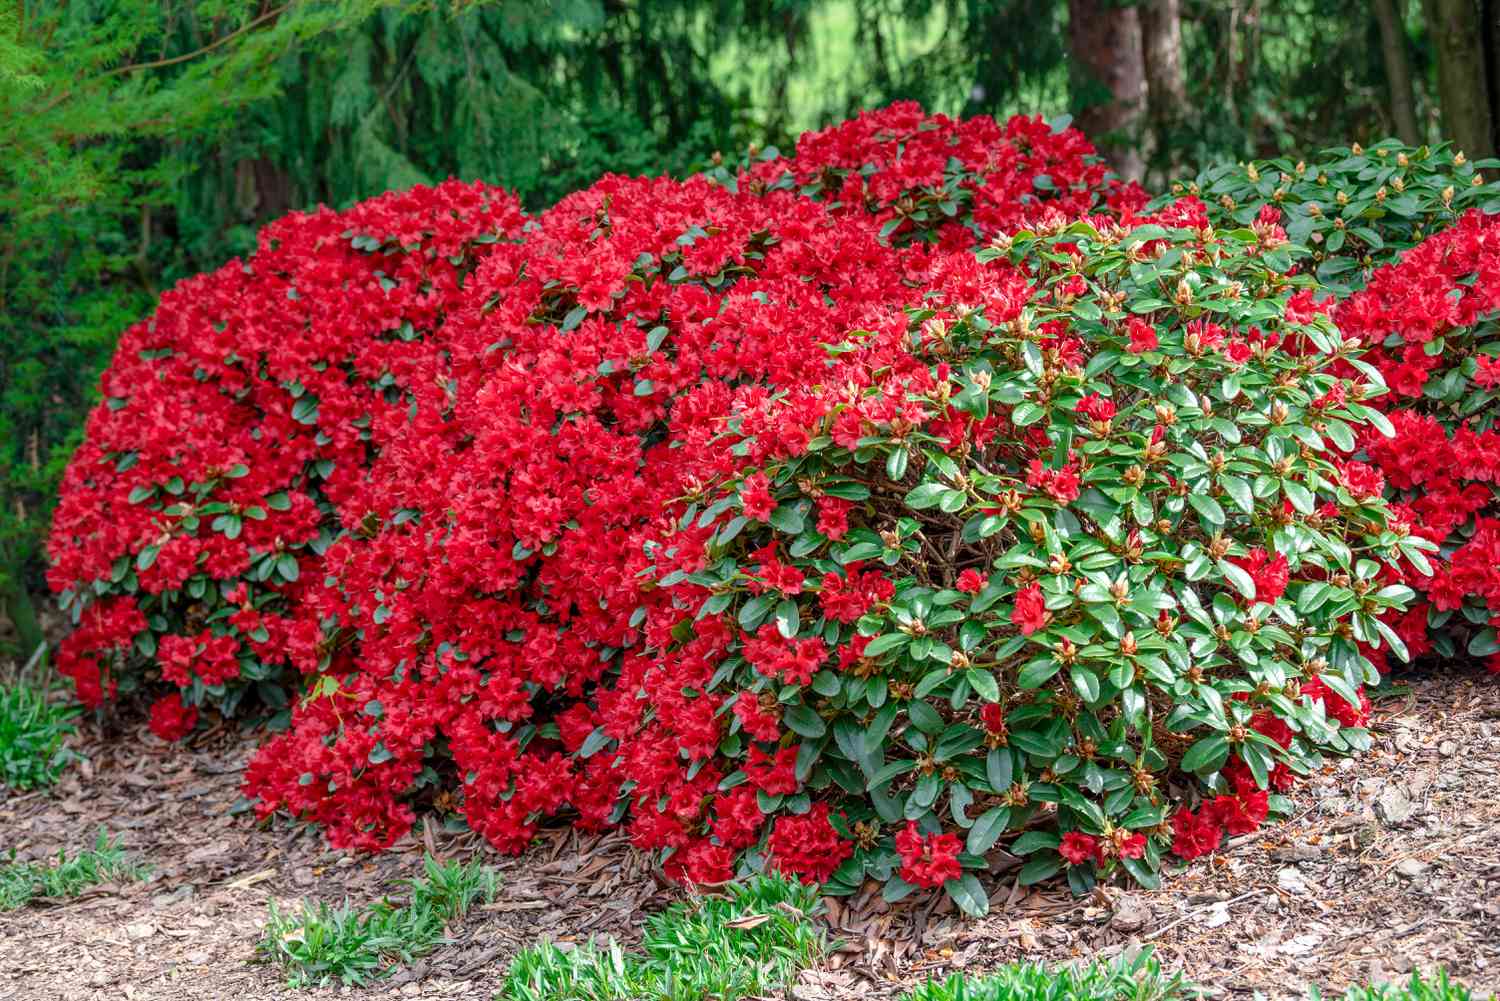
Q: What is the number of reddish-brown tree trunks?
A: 2